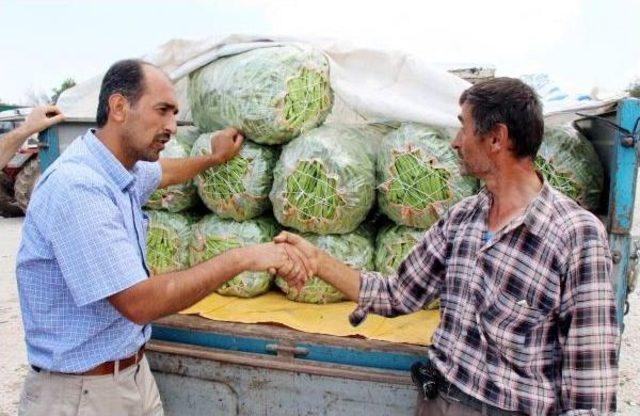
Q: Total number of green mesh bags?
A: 10